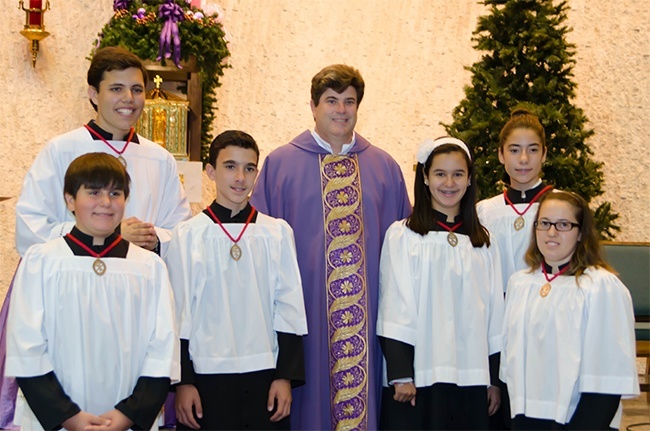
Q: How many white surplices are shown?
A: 6